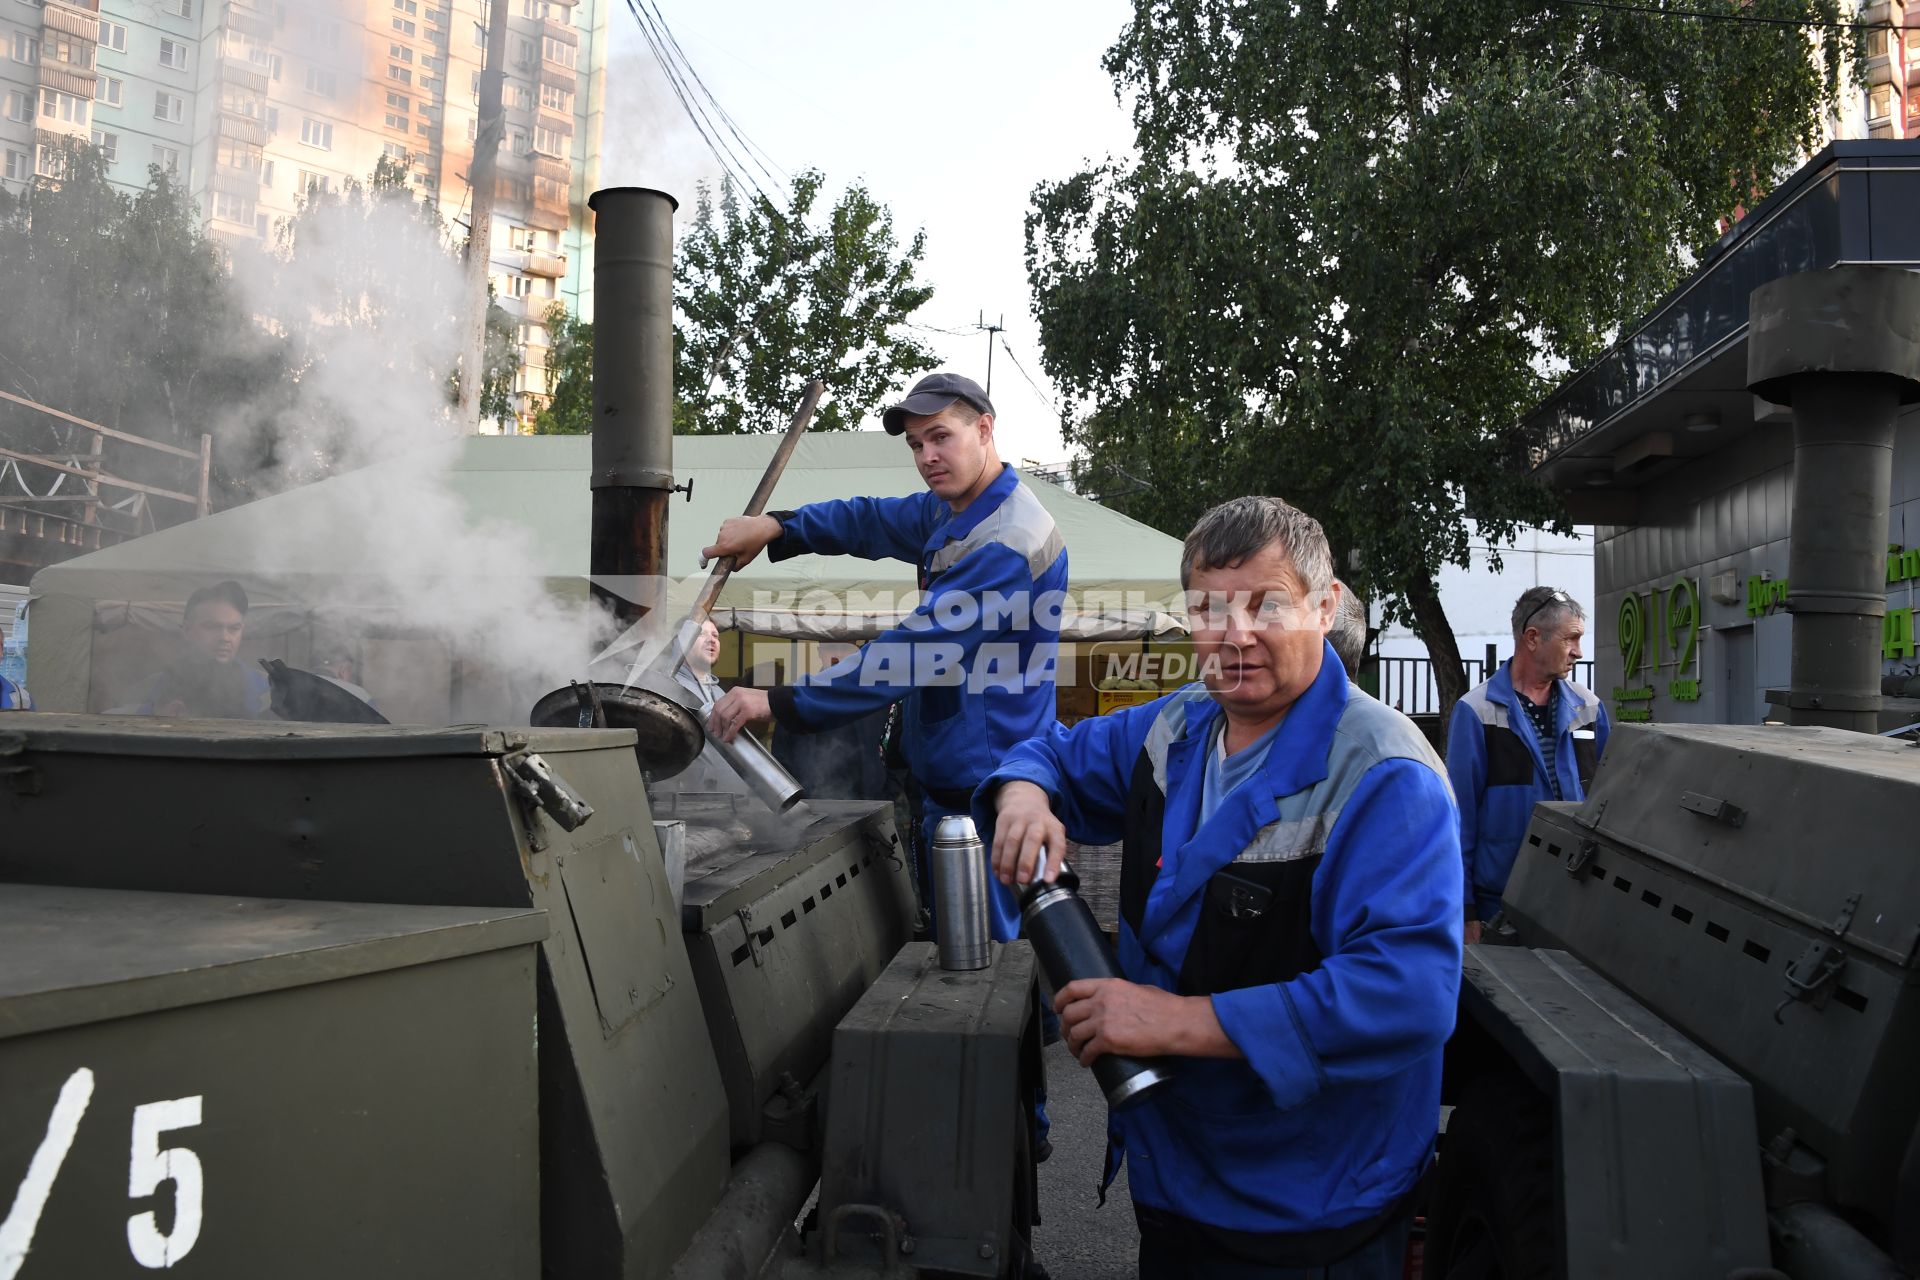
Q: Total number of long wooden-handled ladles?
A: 1